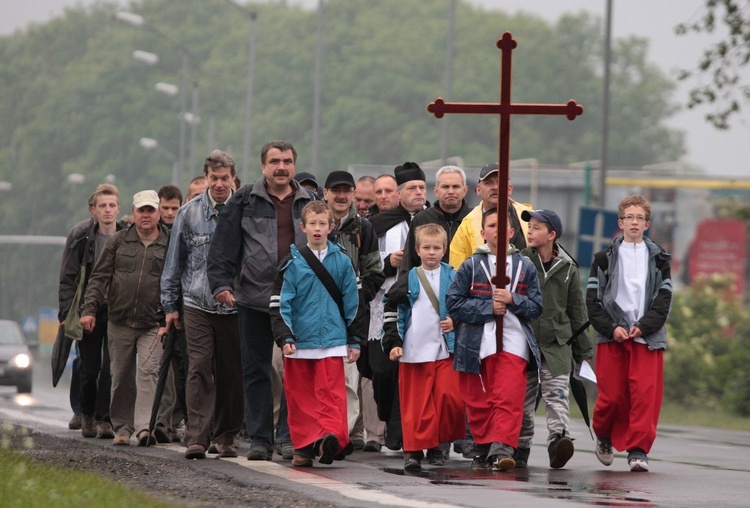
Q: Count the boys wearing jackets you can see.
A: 5